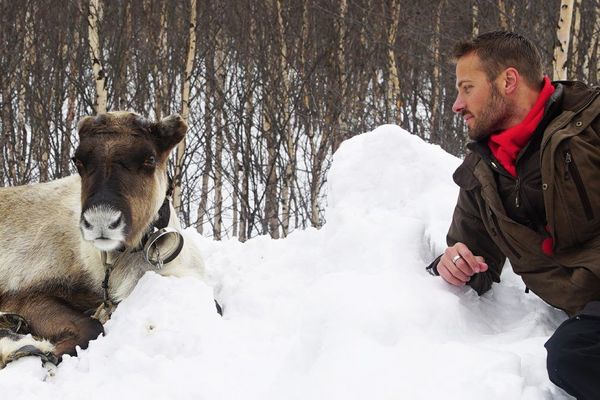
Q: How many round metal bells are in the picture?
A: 1